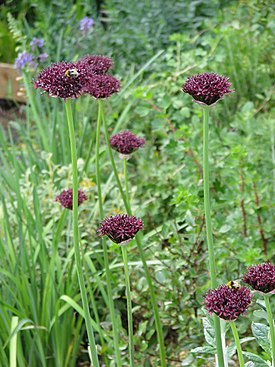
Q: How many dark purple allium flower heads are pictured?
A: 9